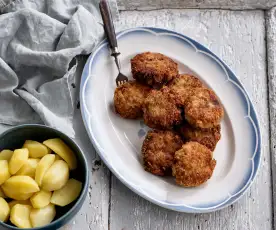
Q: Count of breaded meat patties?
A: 8